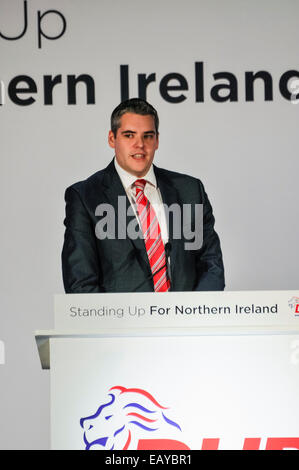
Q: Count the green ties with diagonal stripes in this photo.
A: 0